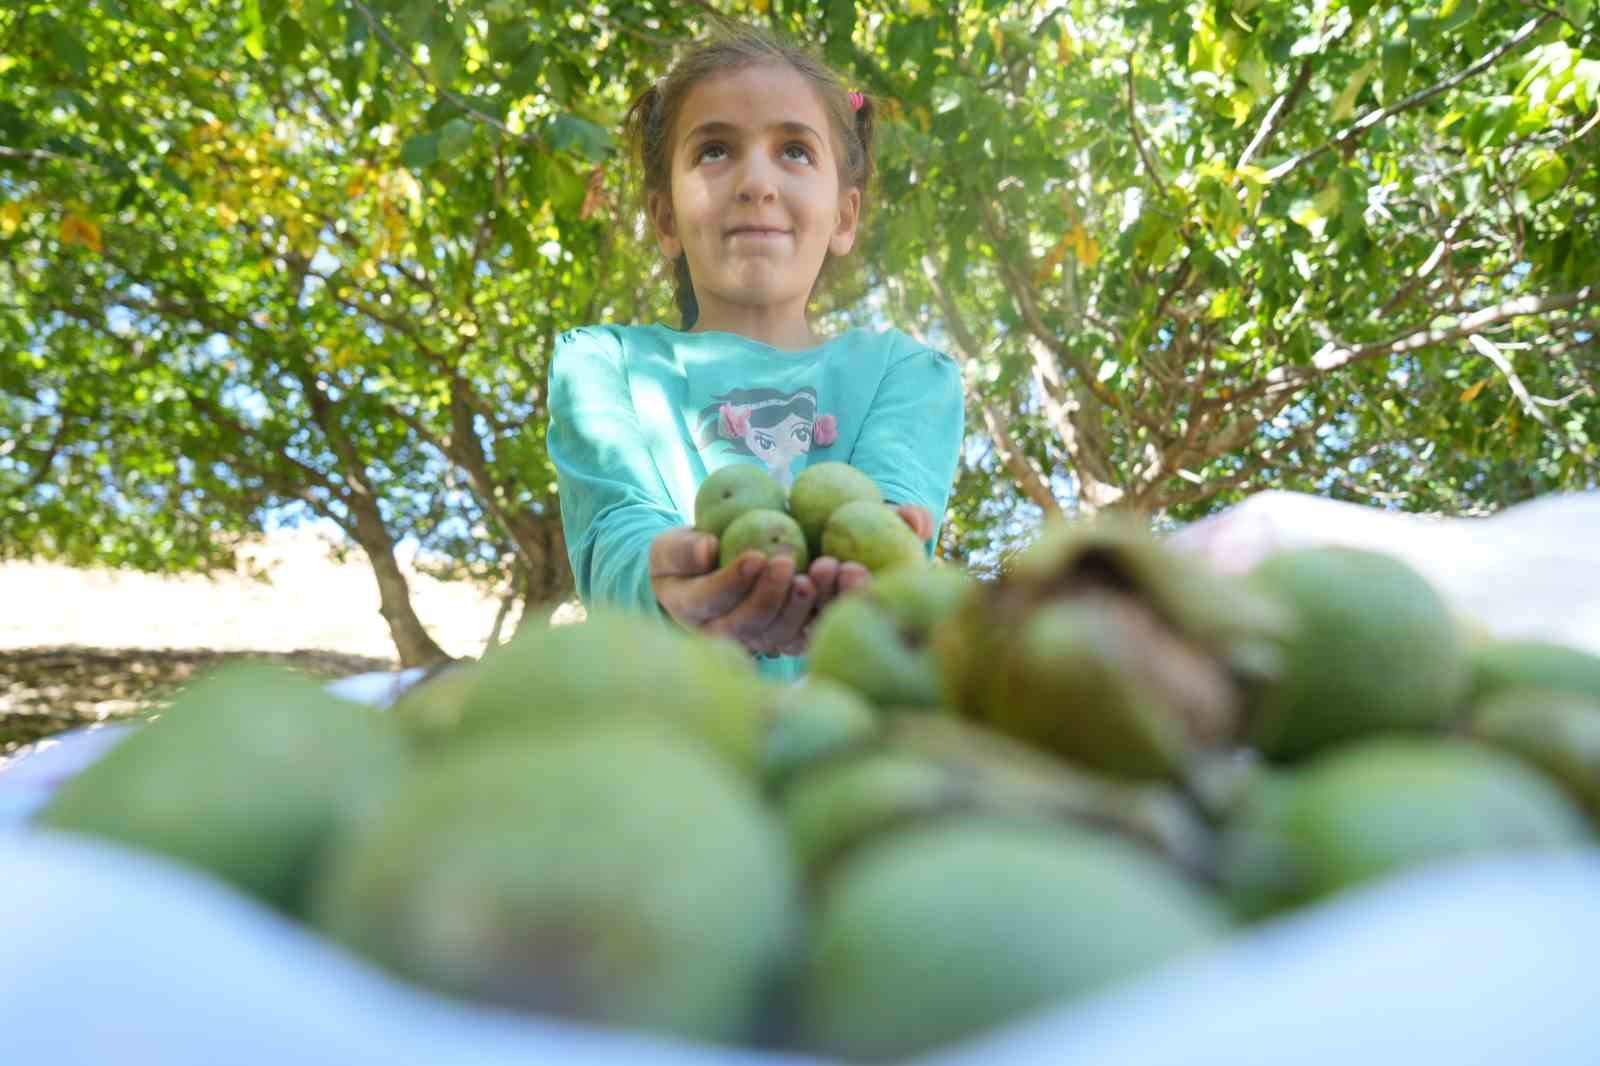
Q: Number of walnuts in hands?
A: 4